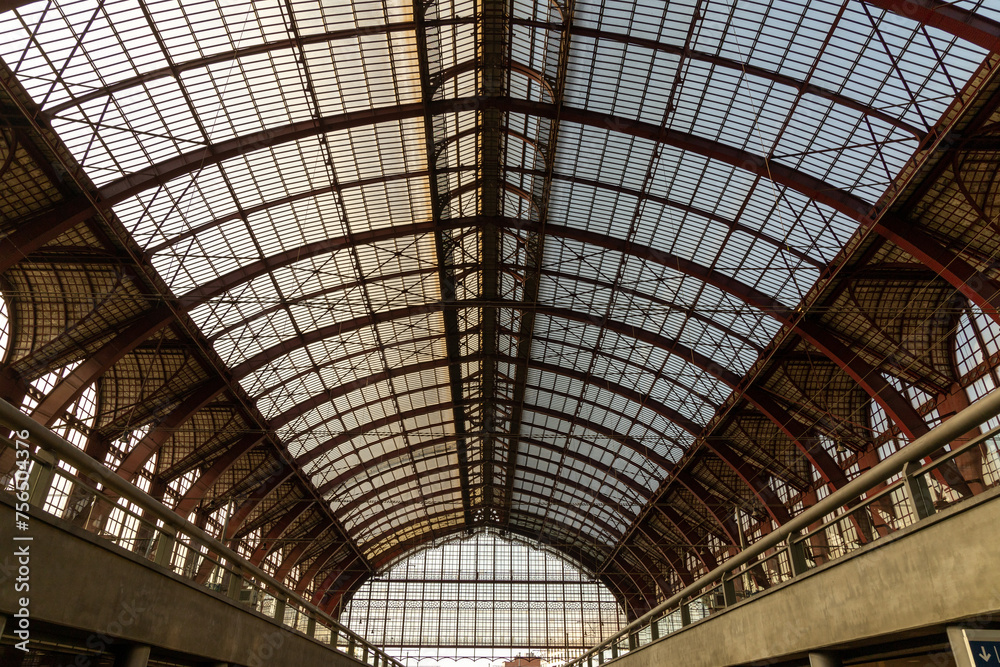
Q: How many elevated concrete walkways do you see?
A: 2